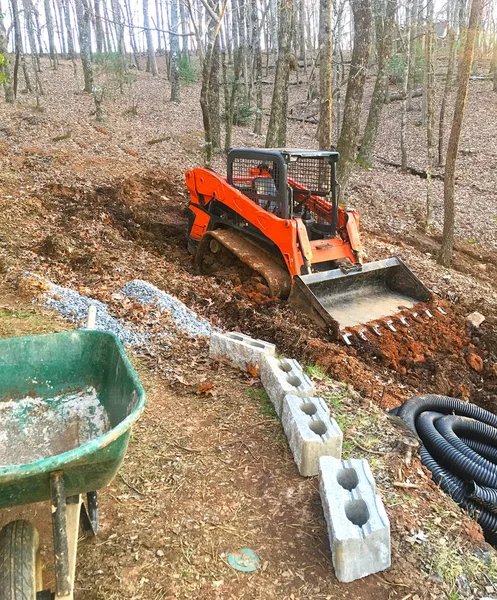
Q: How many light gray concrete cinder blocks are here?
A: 4